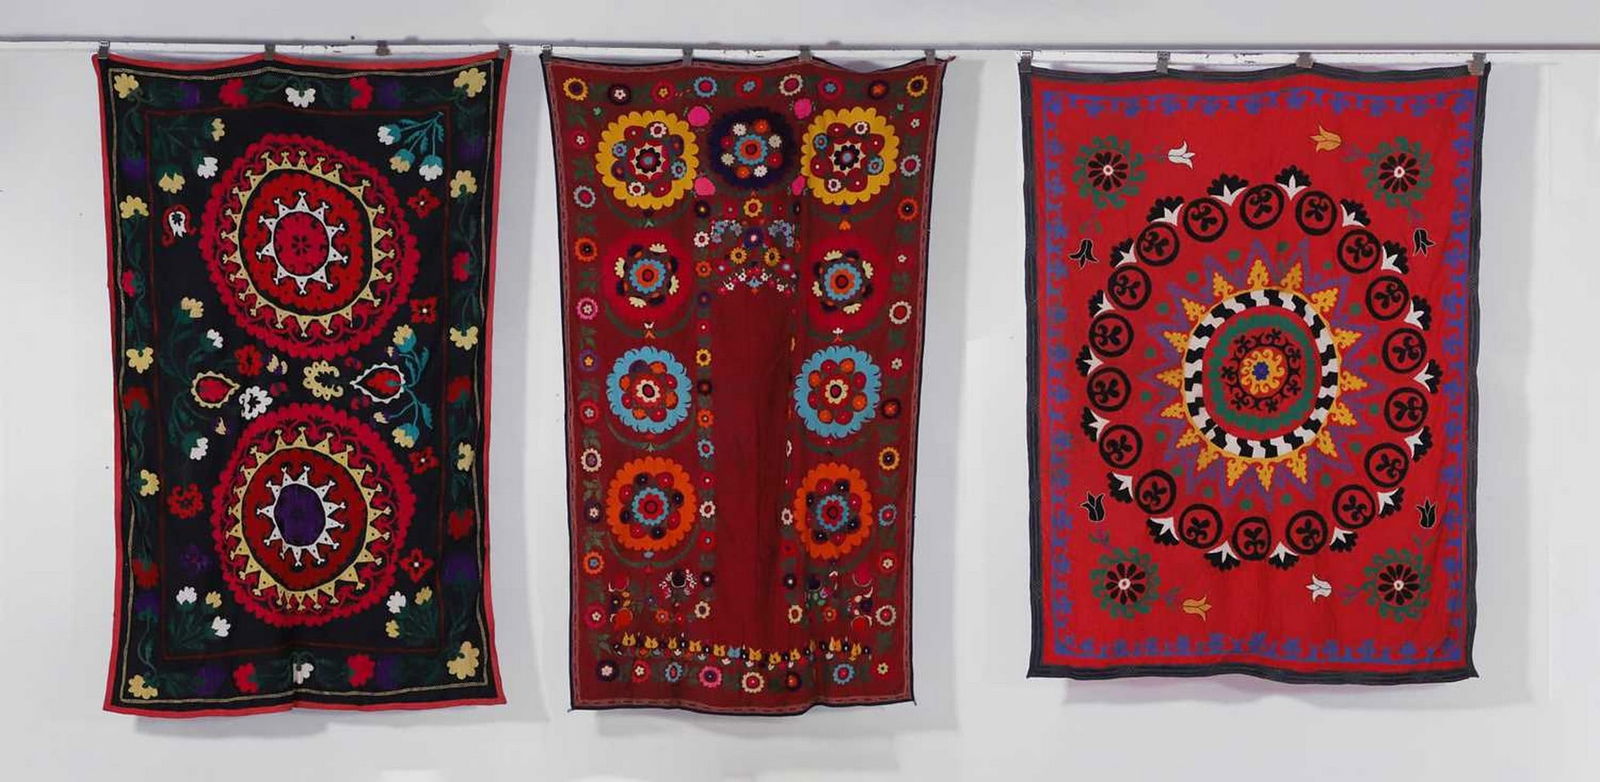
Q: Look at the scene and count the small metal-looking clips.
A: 12